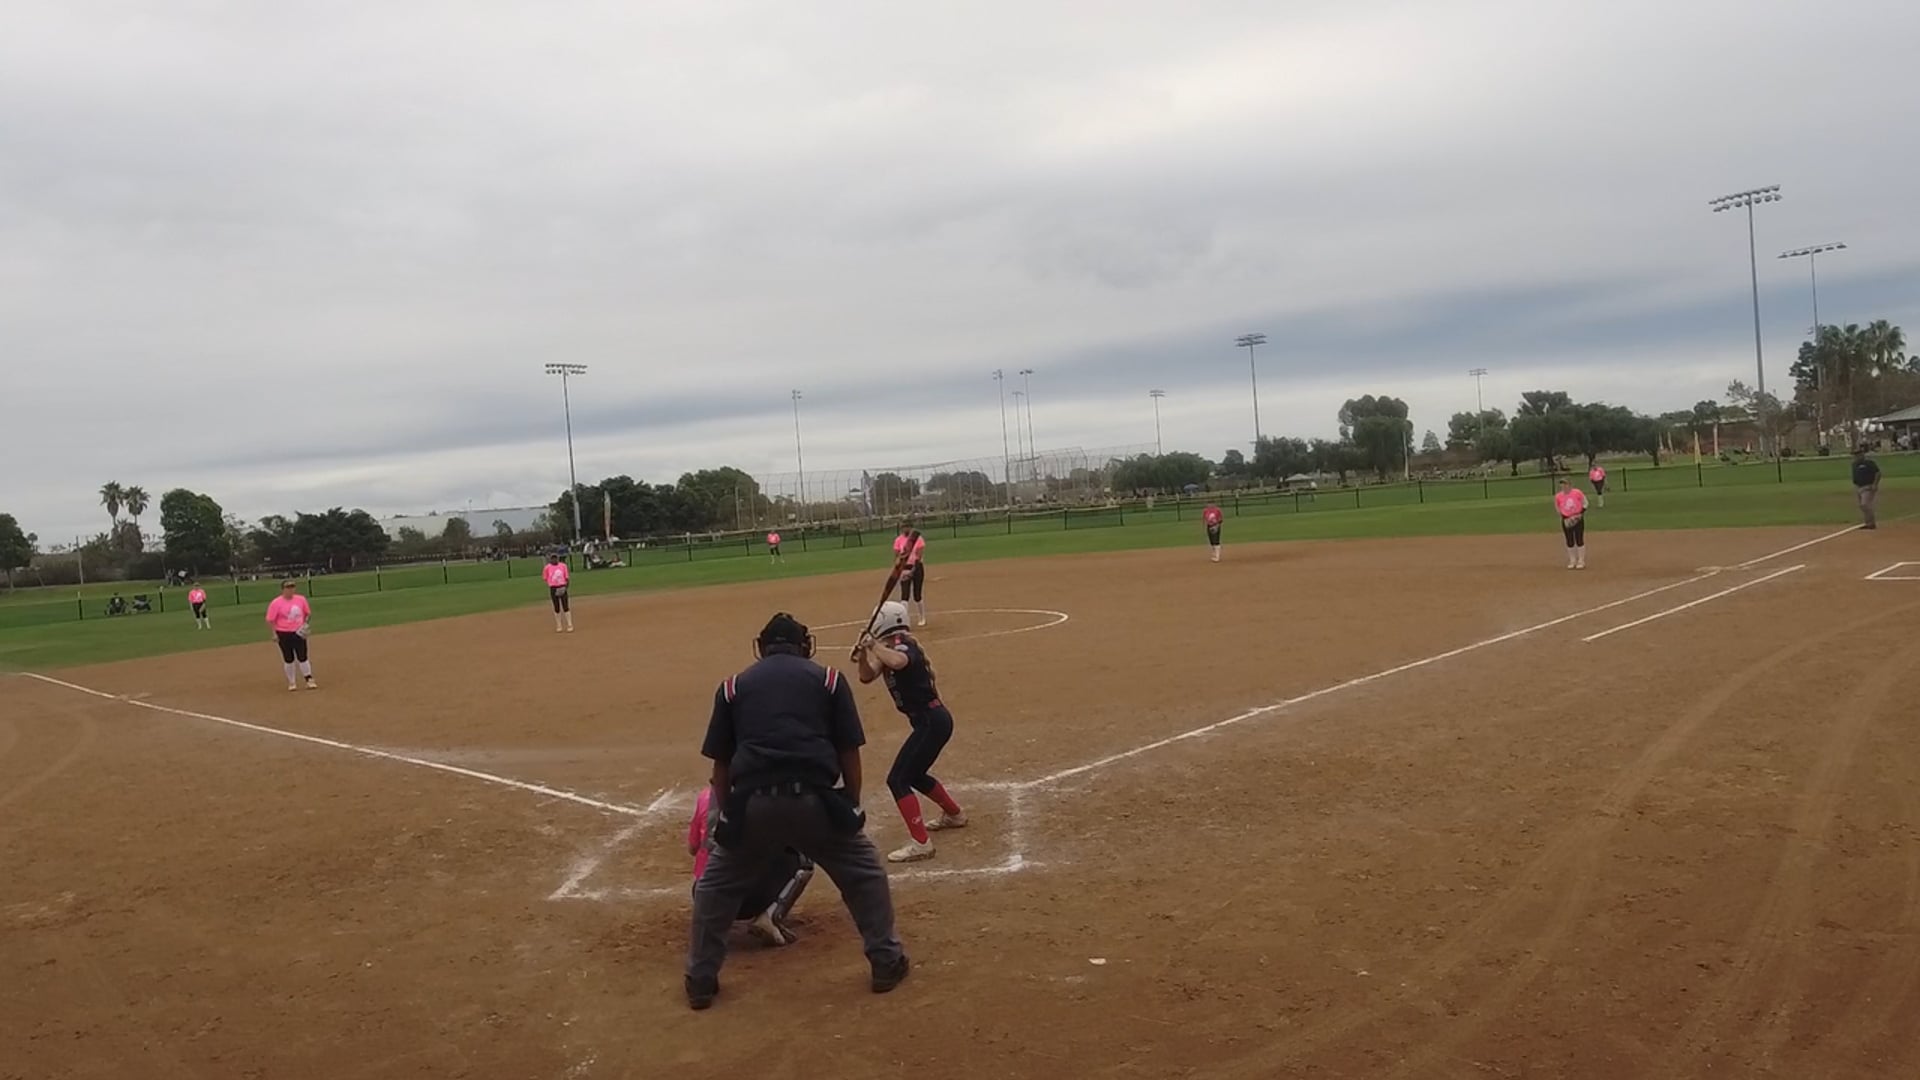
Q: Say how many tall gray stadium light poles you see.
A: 10